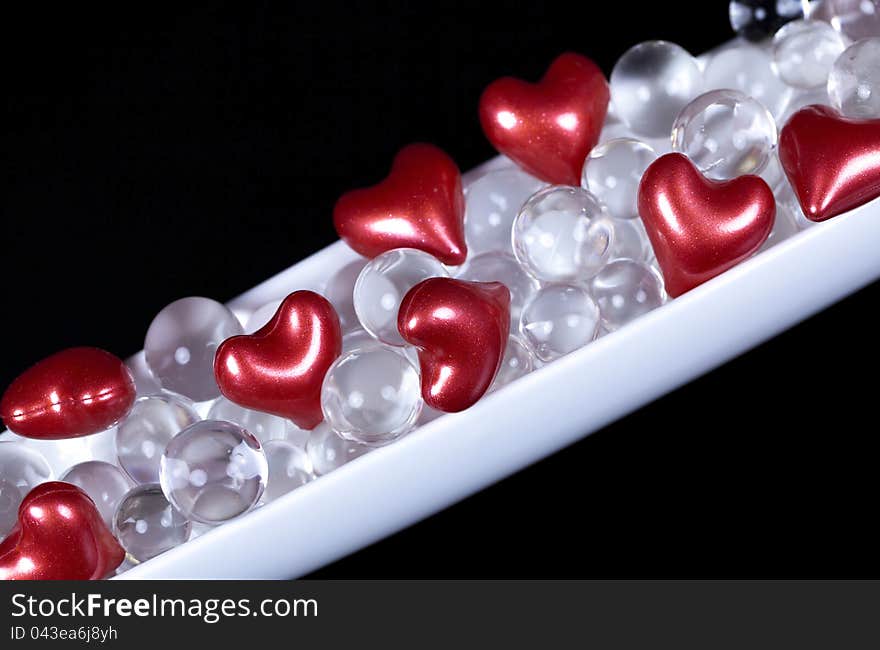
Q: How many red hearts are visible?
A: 8